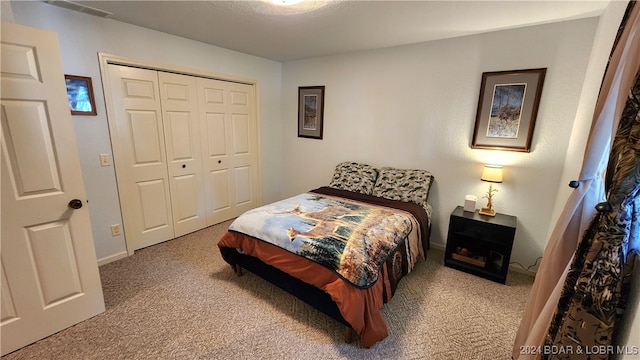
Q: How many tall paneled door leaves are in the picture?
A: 5